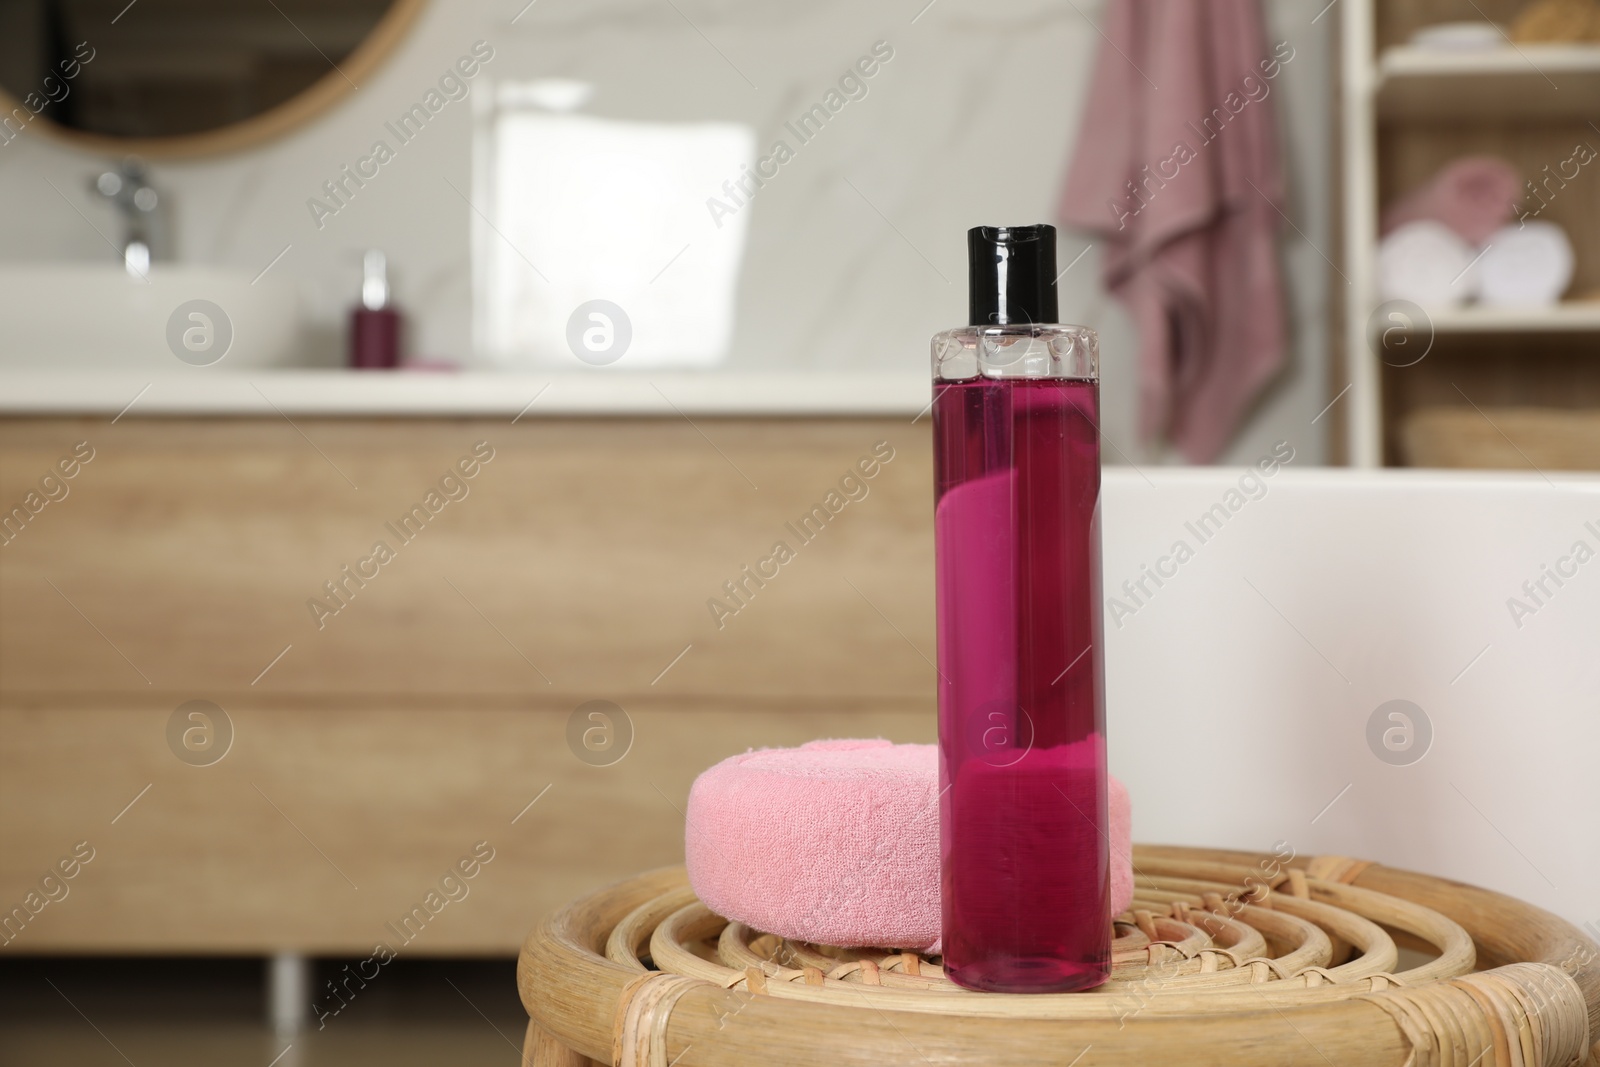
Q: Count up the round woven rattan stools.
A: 1